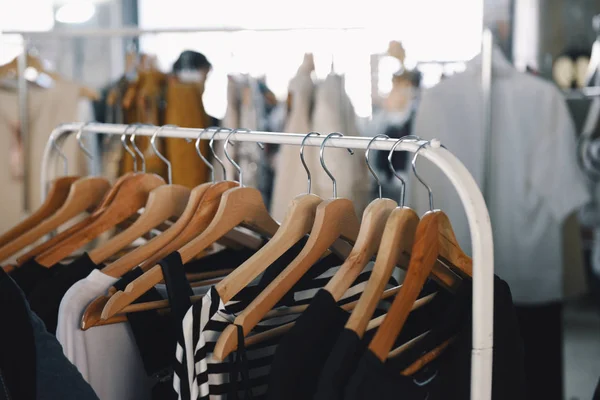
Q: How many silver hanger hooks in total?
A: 13